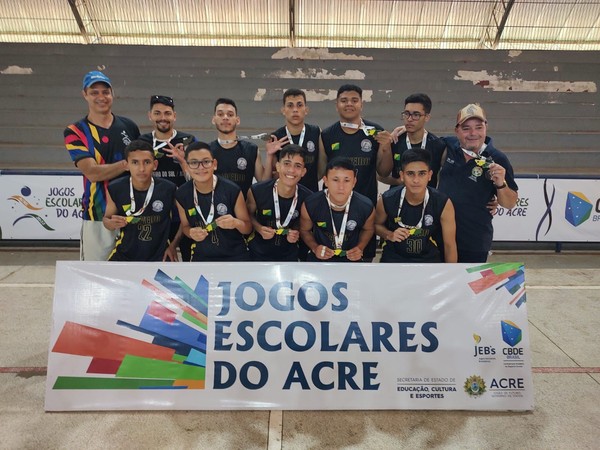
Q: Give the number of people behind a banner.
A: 12